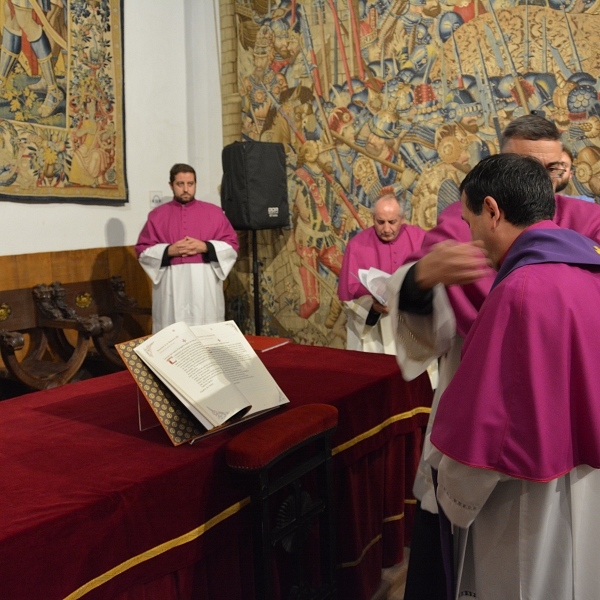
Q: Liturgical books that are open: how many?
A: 1